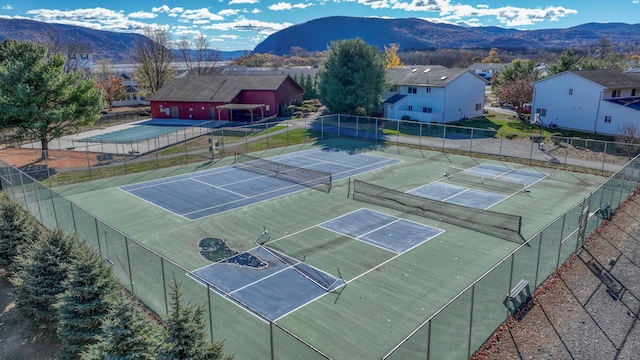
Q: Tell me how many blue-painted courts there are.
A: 3